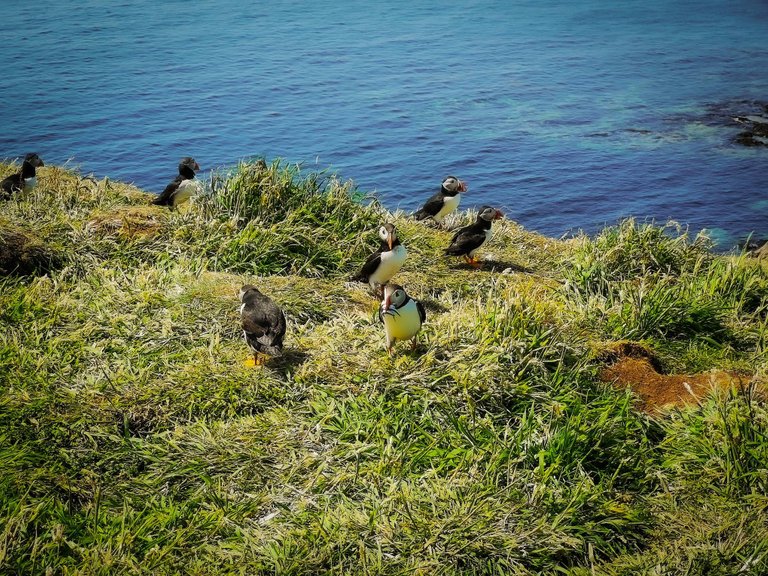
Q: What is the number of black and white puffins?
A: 7